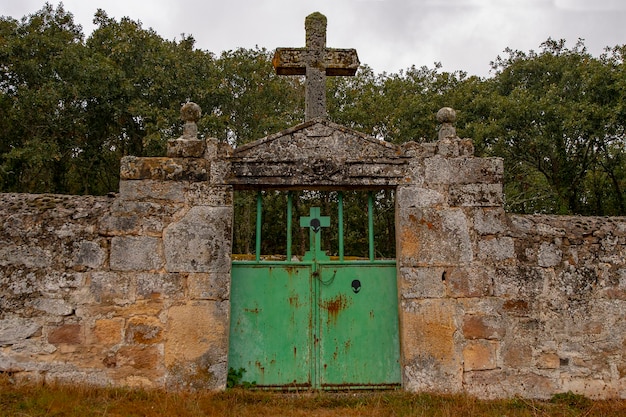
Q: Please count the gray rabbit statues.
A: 0